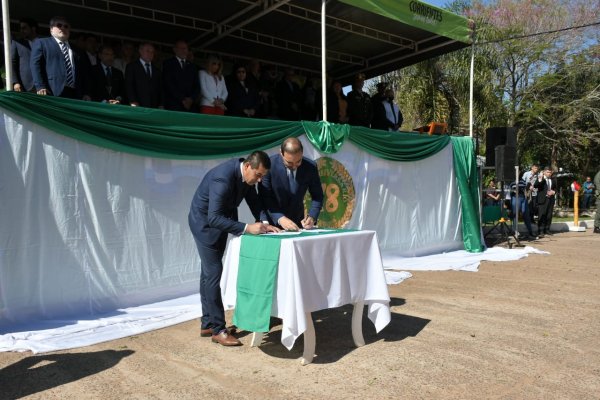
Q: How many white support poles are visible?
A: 3